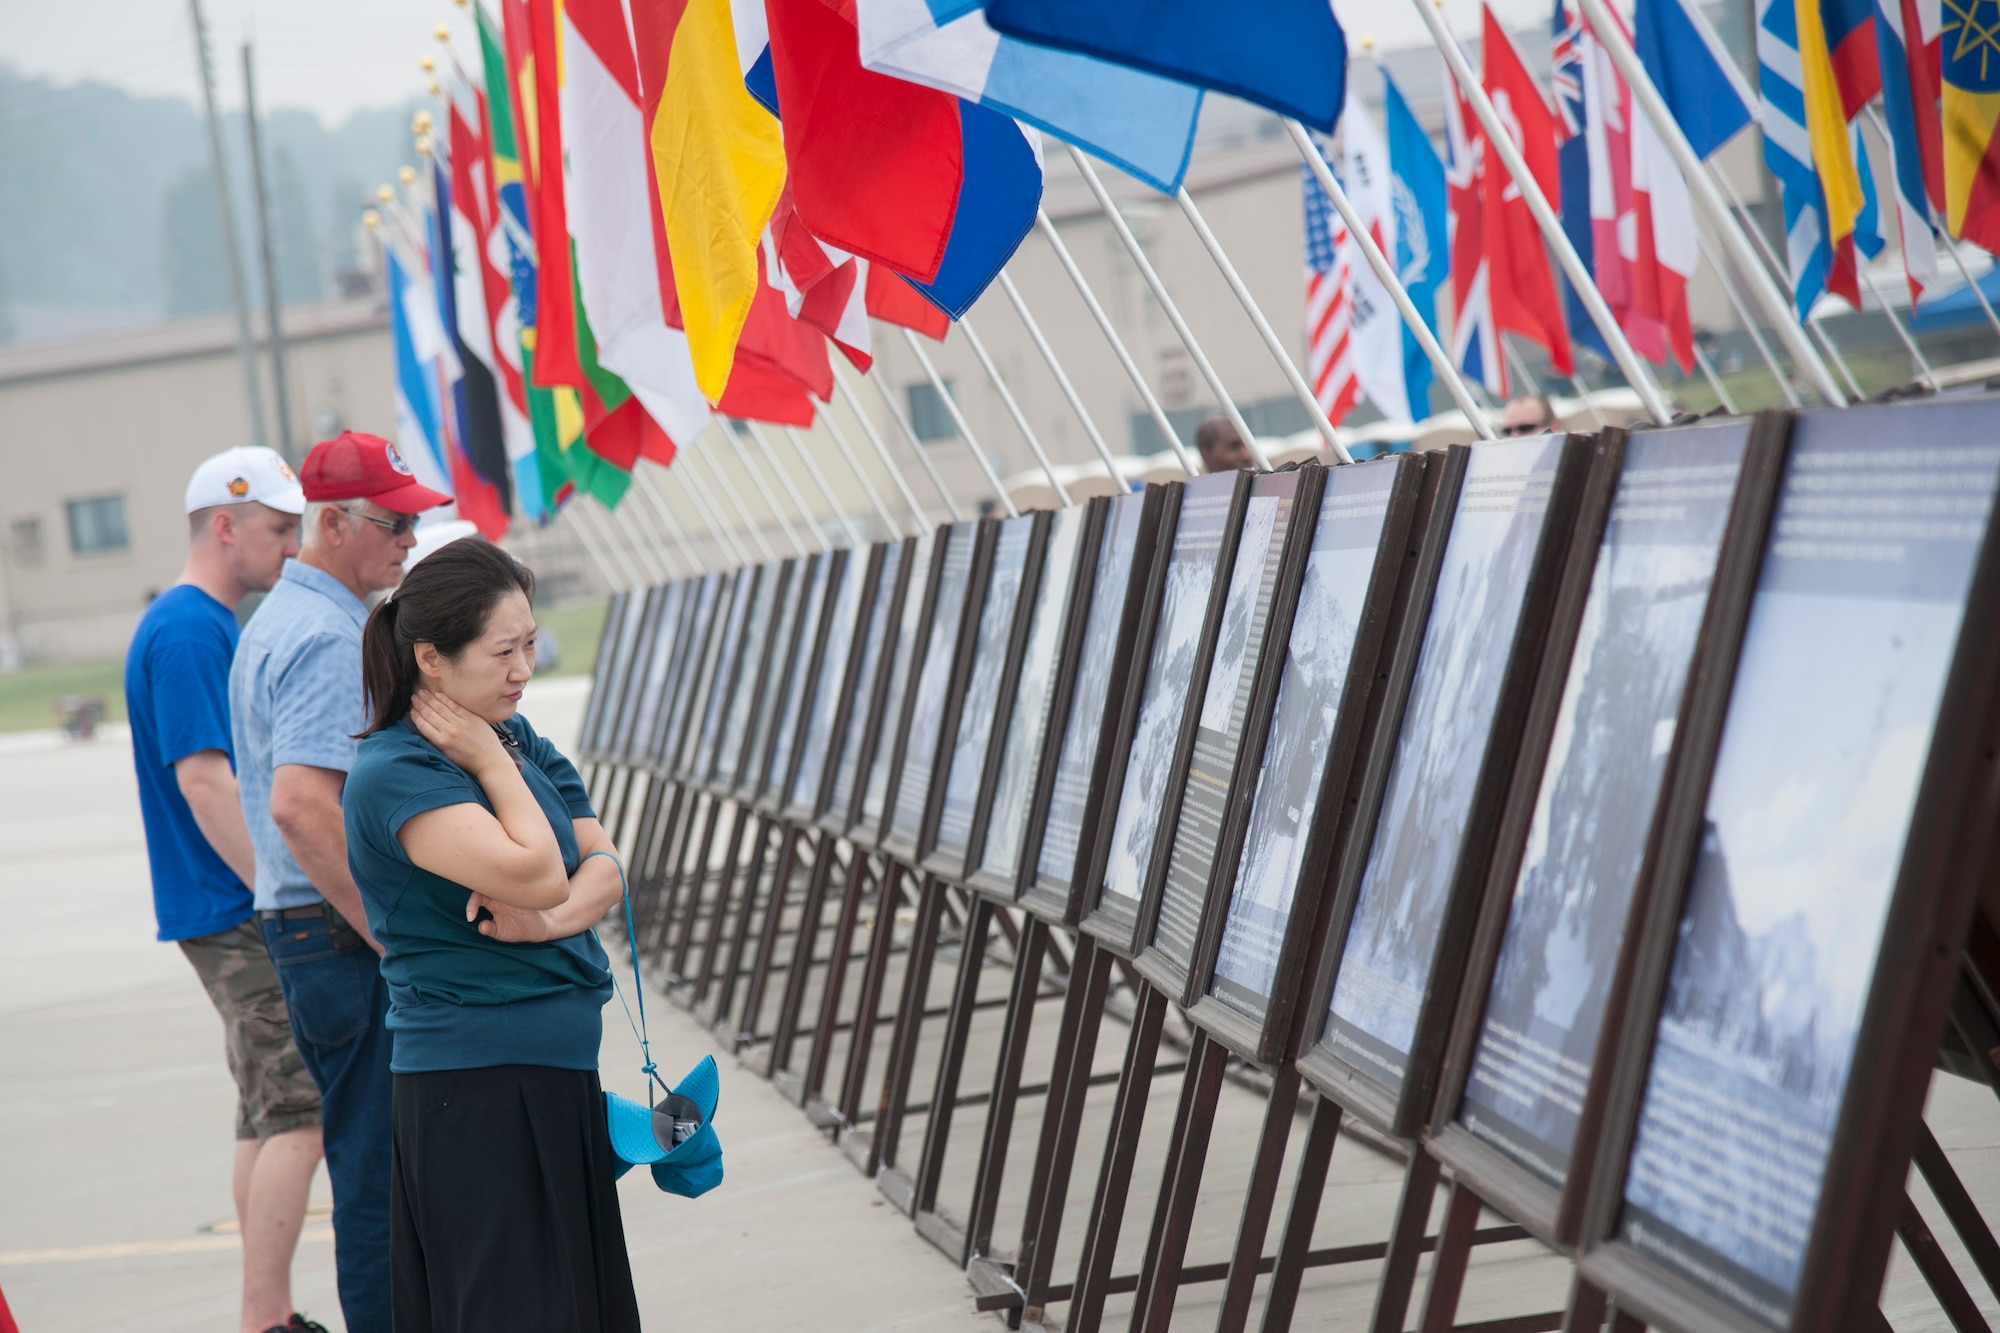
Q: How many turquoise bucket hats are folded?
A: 1